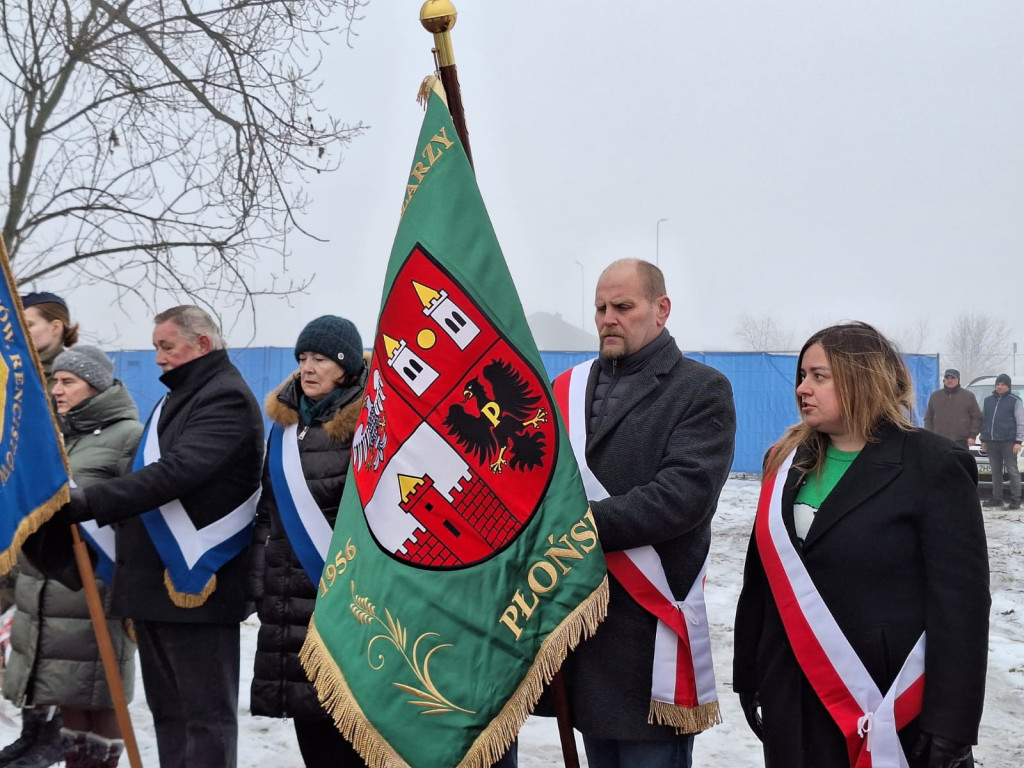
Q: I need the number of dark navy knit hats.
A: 1